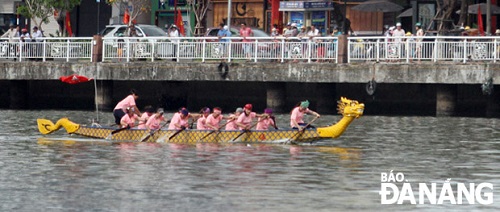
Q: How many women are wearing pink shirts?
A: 11